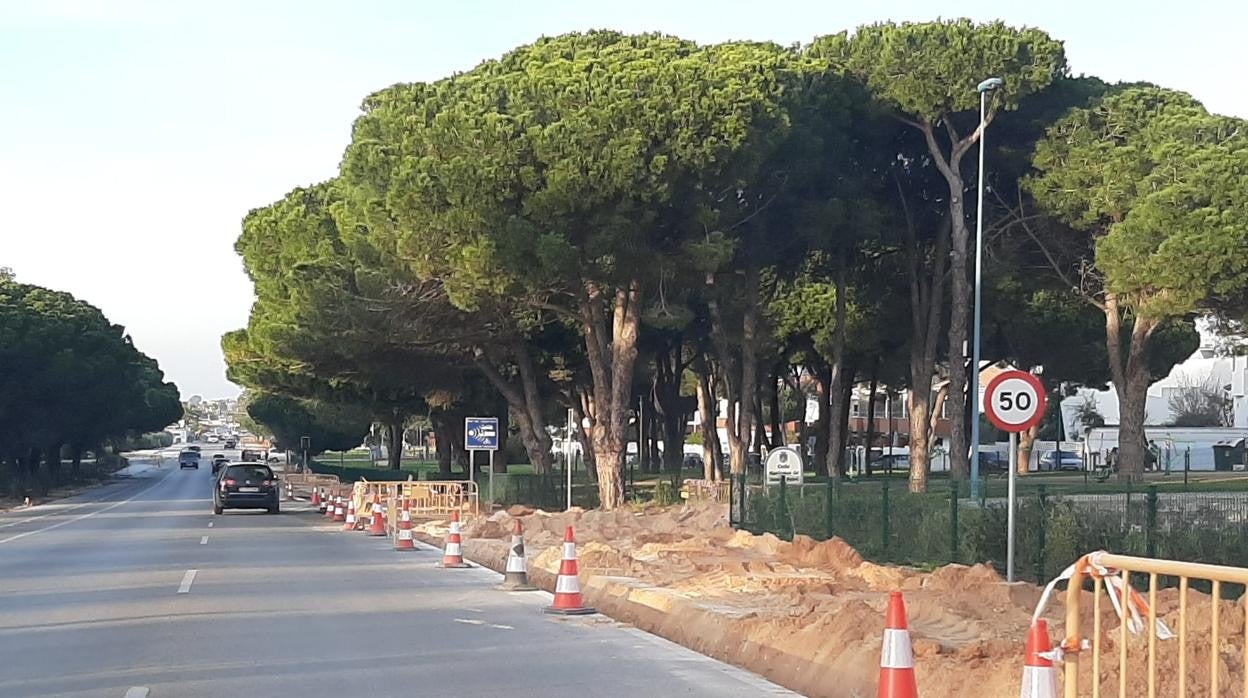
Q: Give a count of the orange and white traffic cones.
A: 13